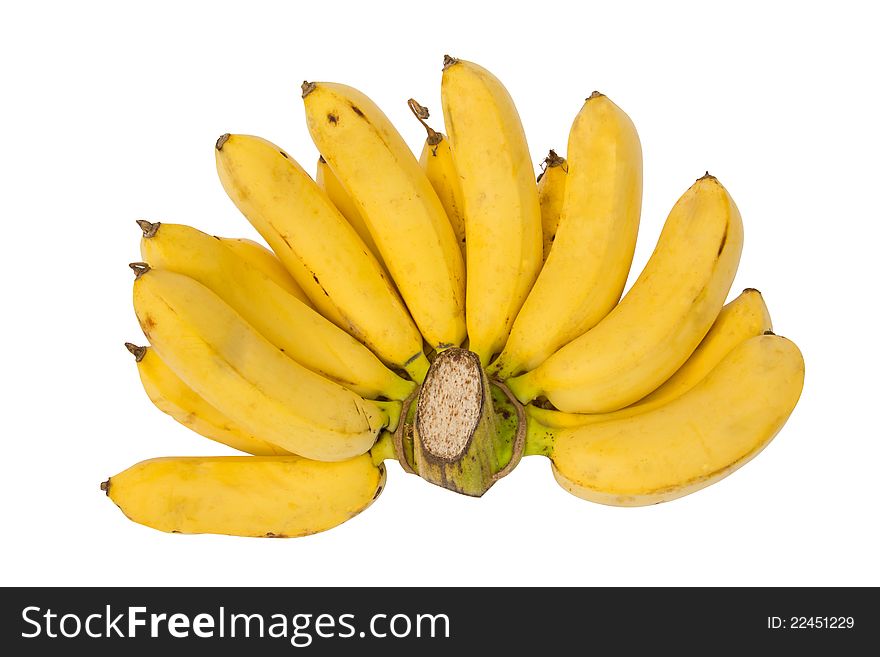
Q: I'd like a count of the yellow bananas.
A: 15